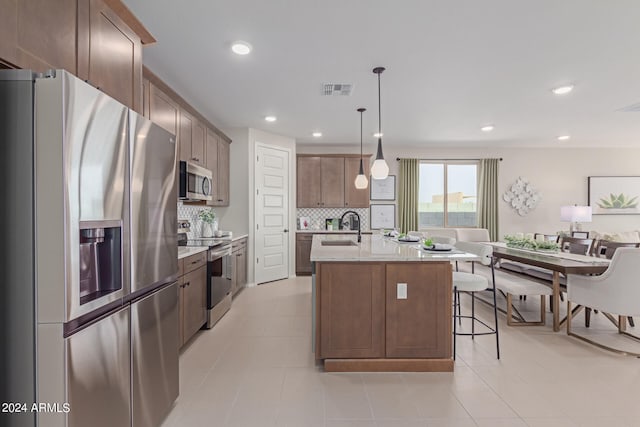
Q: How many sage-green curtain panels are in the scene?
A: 2